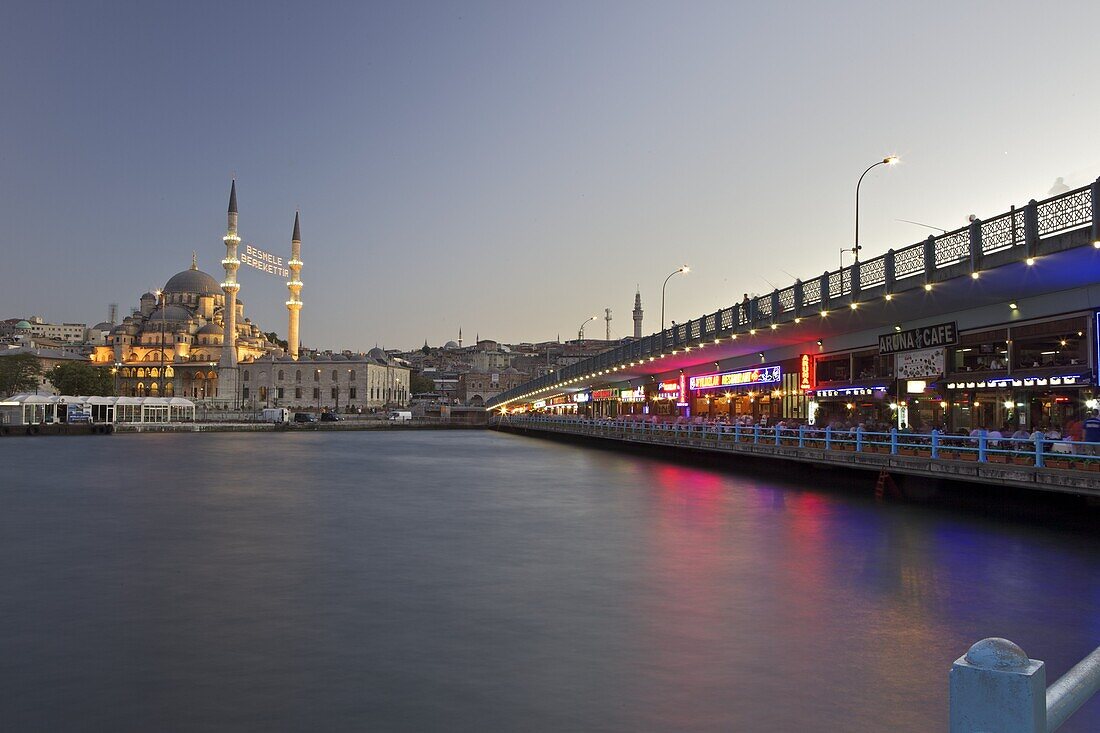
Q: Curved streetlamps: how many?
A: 3